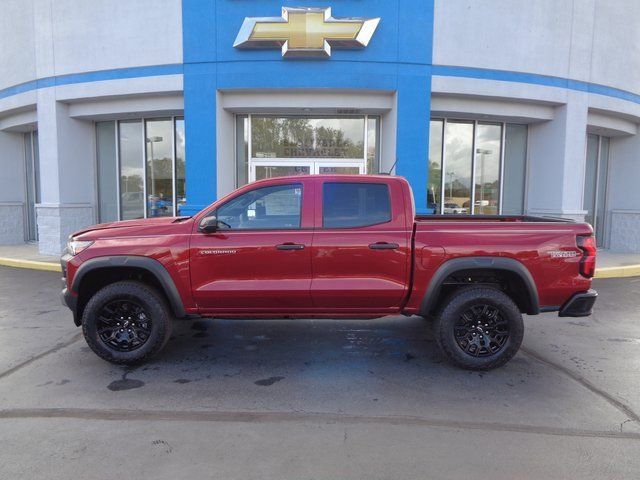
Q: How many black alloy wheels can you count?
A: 2